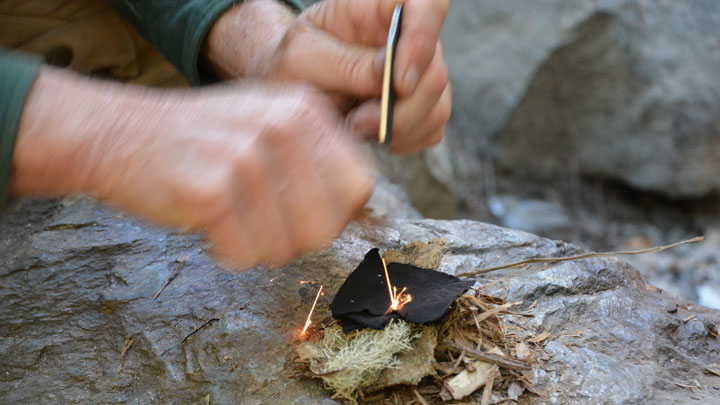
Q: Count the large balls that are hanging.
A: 0